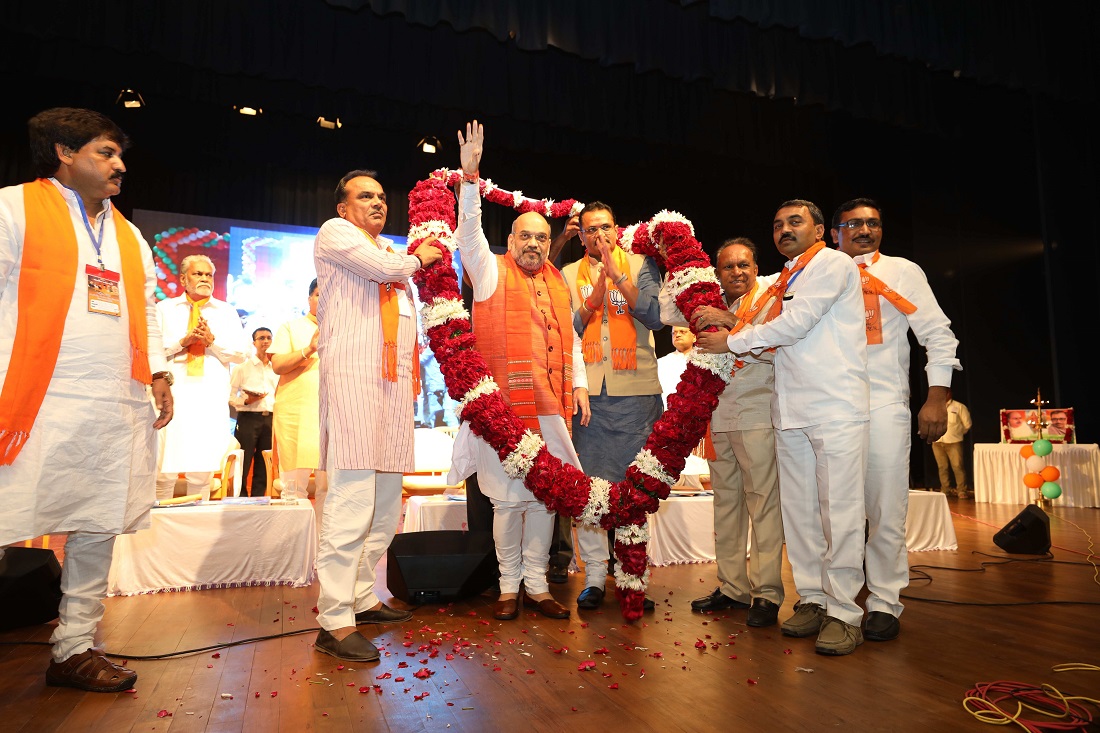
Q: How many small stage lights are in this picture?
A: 4